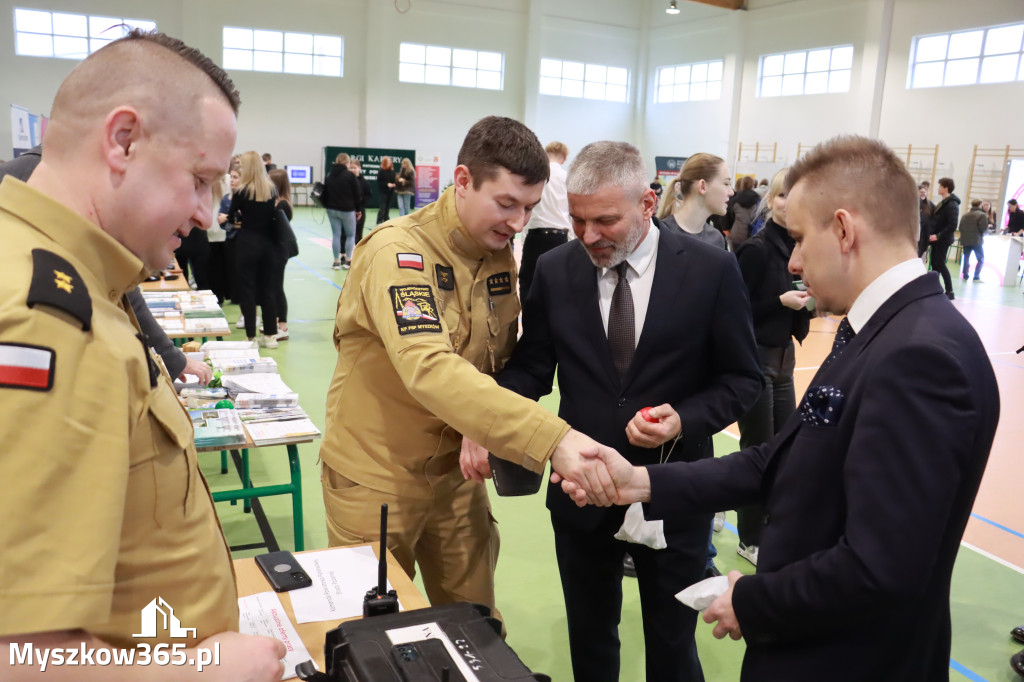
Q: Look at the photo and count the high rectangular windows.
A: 7